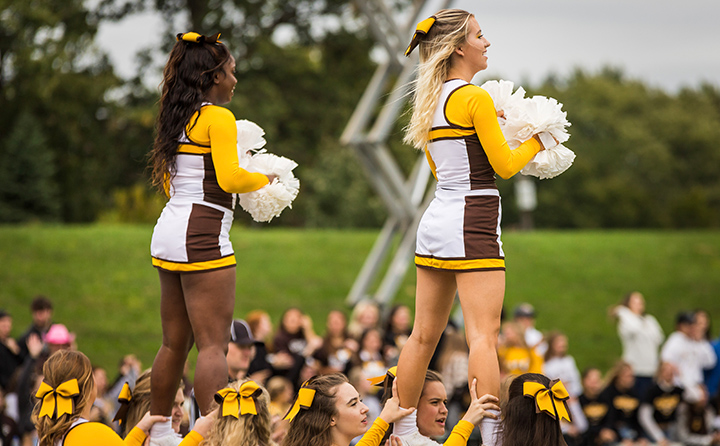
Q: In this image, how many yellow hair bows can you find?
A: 8